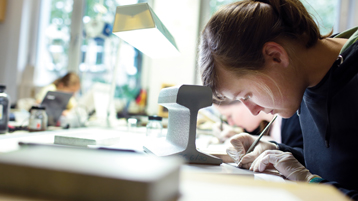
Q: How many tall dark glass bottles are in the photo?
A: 1